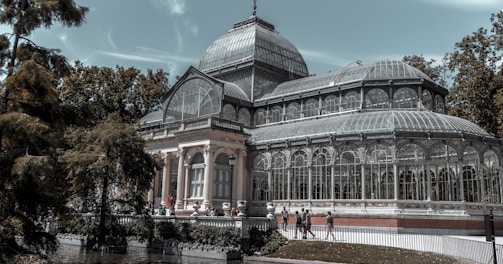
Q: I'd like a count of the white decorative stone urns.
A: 4